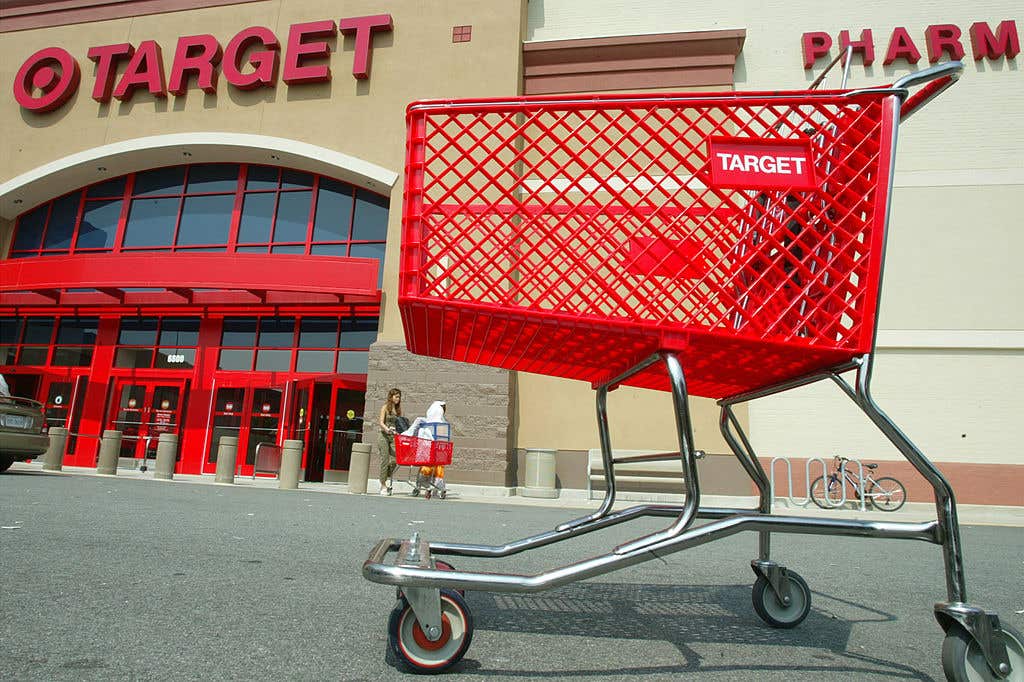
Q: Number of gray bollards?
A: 6